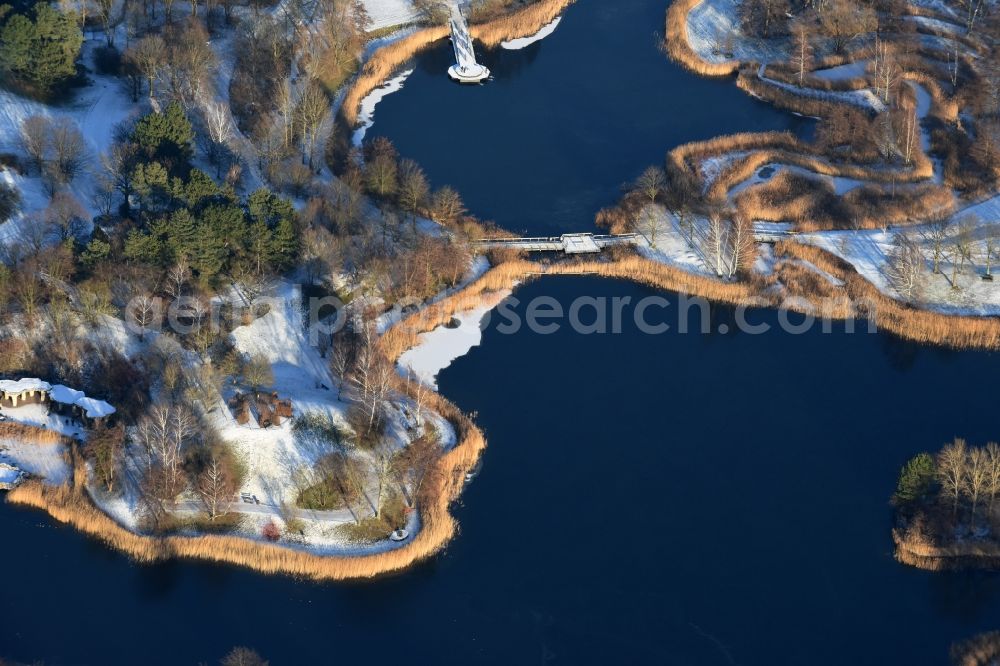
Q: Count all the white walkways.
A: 2